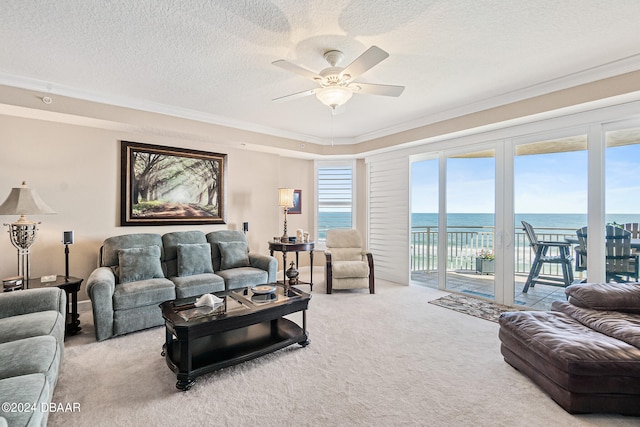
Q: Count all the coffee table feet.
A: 3